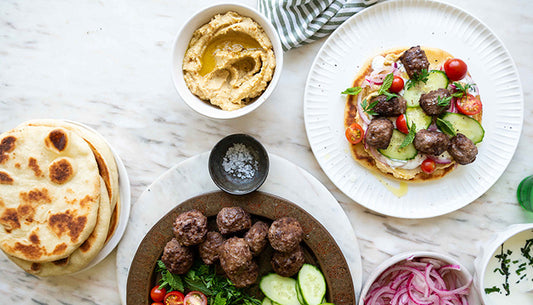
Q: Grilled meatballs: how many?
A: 15